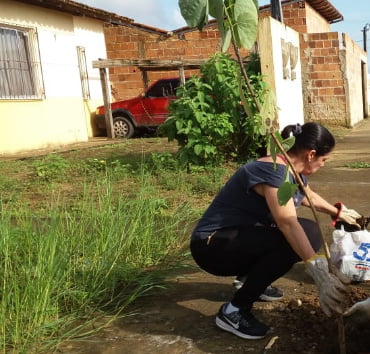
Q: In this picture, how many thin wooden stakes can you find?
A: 1